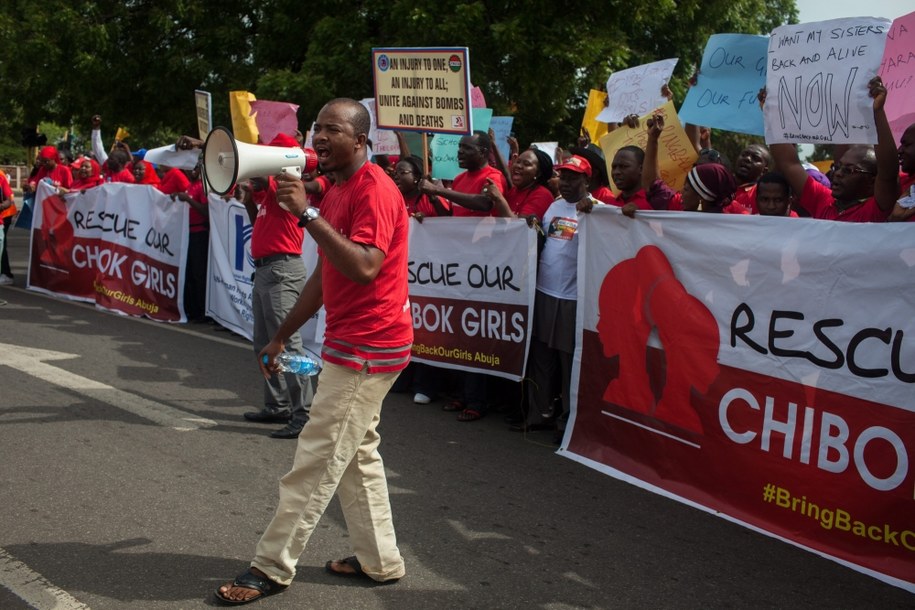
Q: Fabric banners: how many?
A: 4